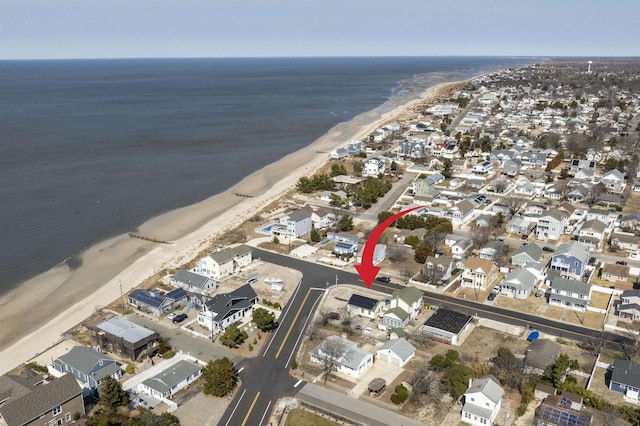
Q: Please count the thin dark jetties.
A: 3